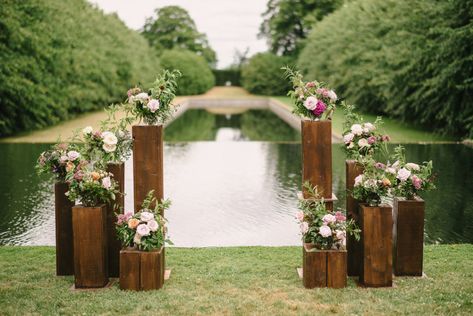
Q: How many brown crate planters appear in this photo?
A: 10